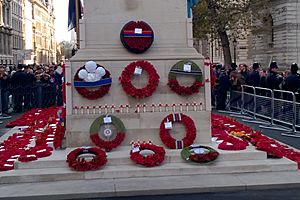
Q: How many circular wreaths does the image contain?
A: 9